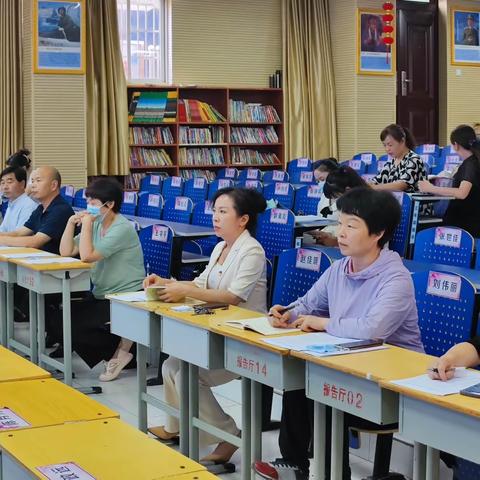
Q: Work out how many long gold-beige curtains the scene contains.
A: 3